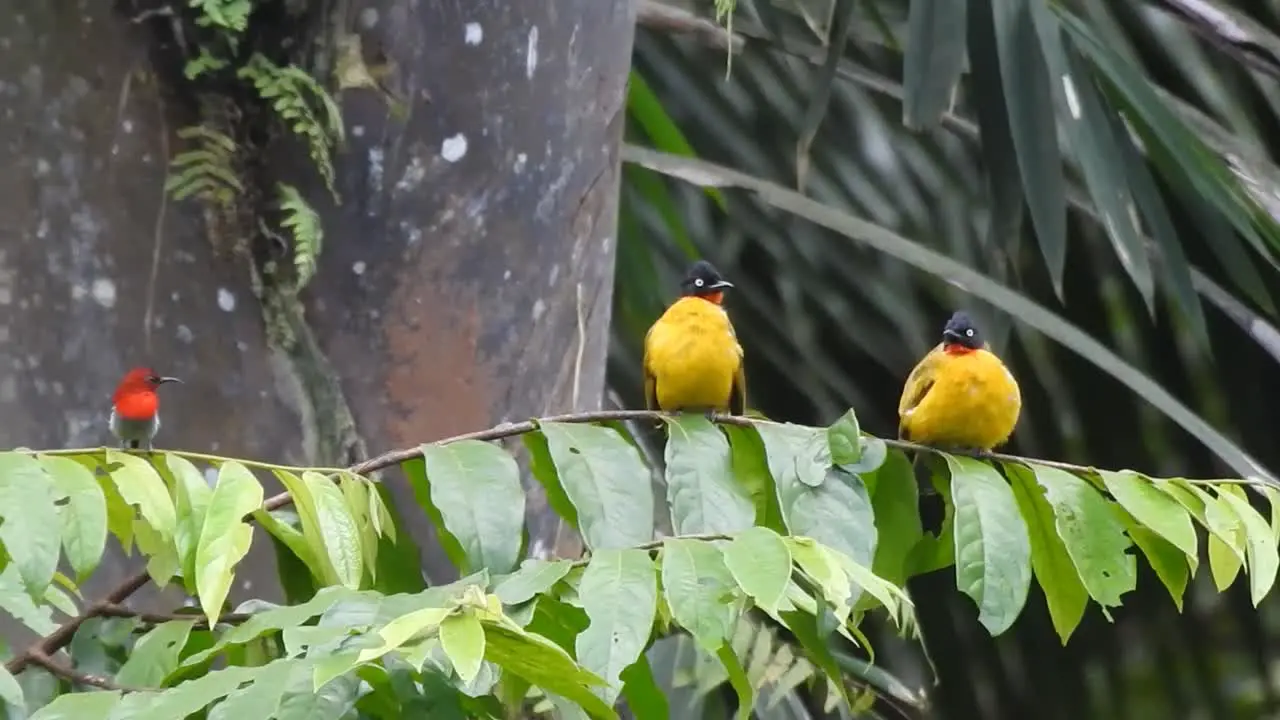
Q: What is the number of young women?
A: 0